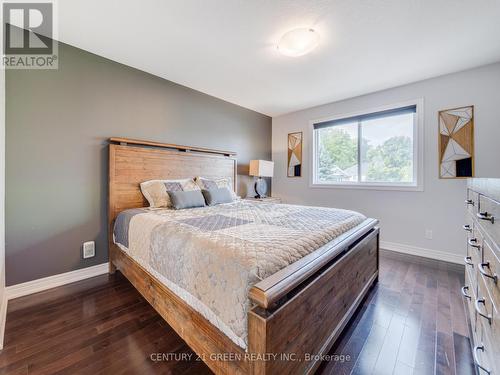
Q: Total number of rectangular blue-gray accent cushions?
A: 2